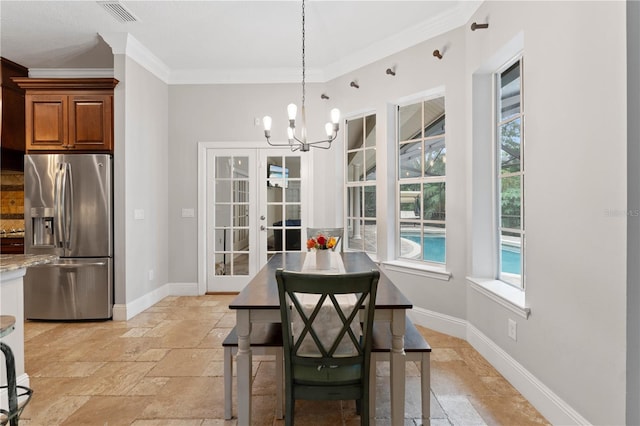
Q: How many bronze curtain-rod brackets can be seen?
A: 5